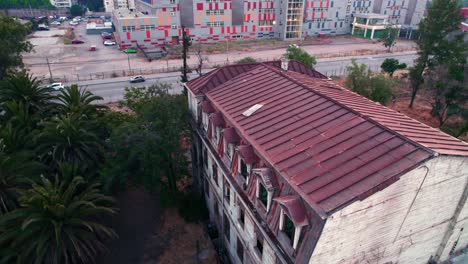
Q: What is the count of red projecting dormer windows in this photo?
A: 6